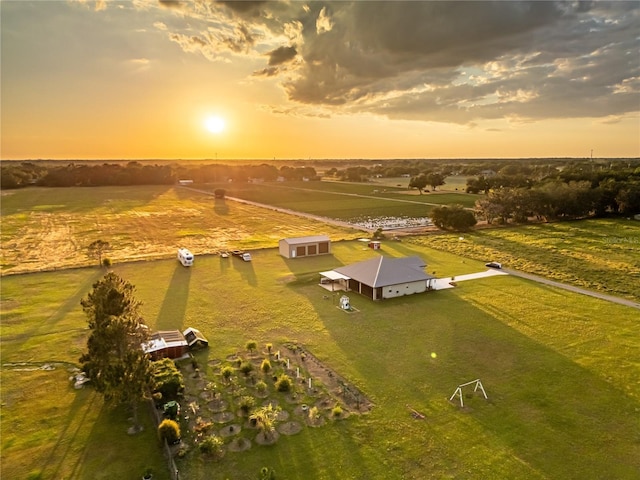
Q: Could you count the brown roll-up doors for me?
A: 3